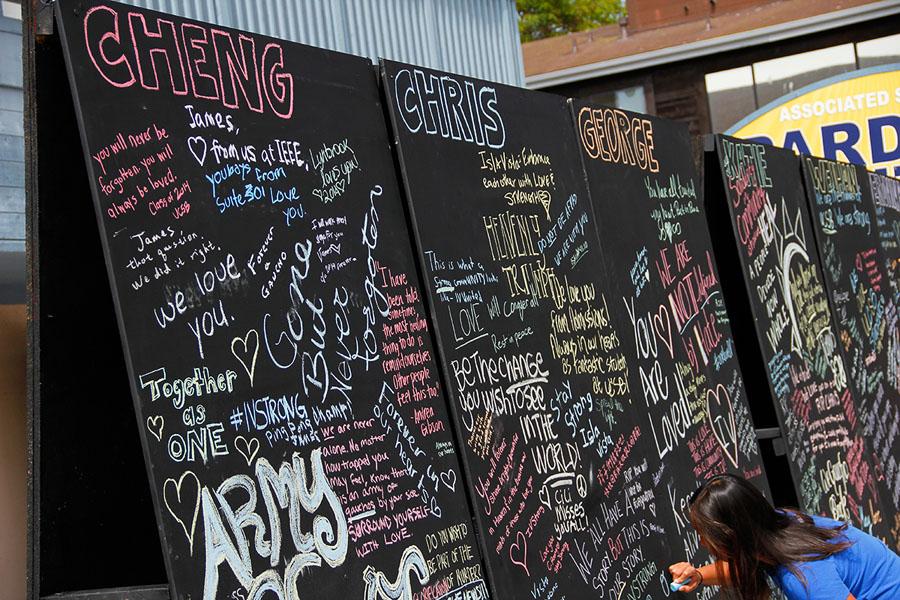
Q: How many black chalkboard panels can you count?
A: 6